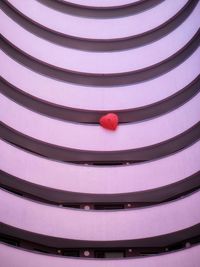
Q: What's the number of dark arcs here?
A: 7